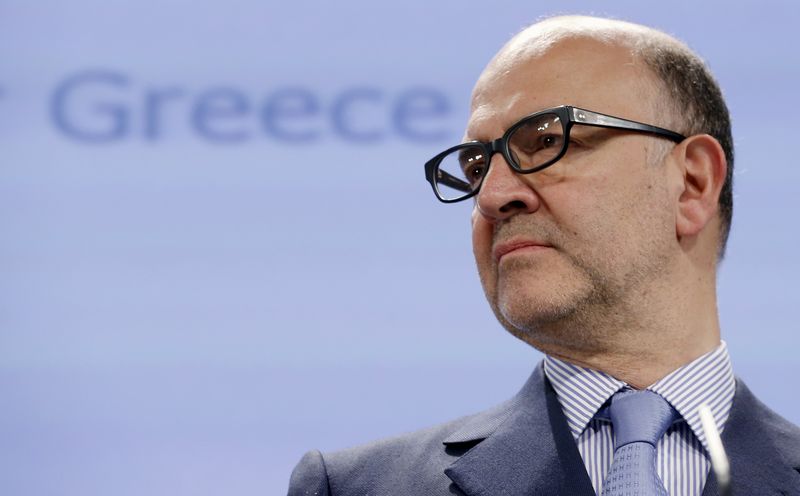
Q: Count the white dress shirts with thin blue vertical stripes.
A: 1